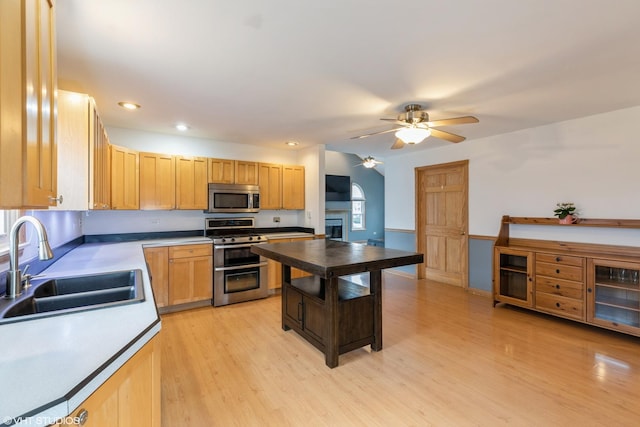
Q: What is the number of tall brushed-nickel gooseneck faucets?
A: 1